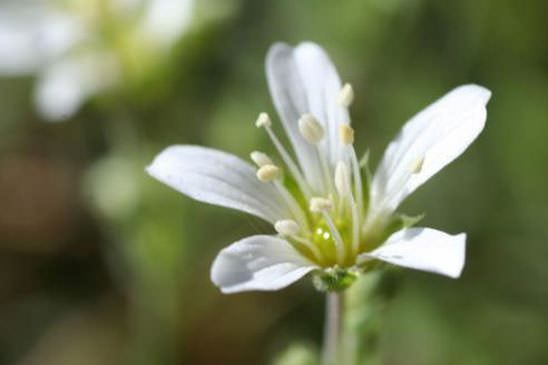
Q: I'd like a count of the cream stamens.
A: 10